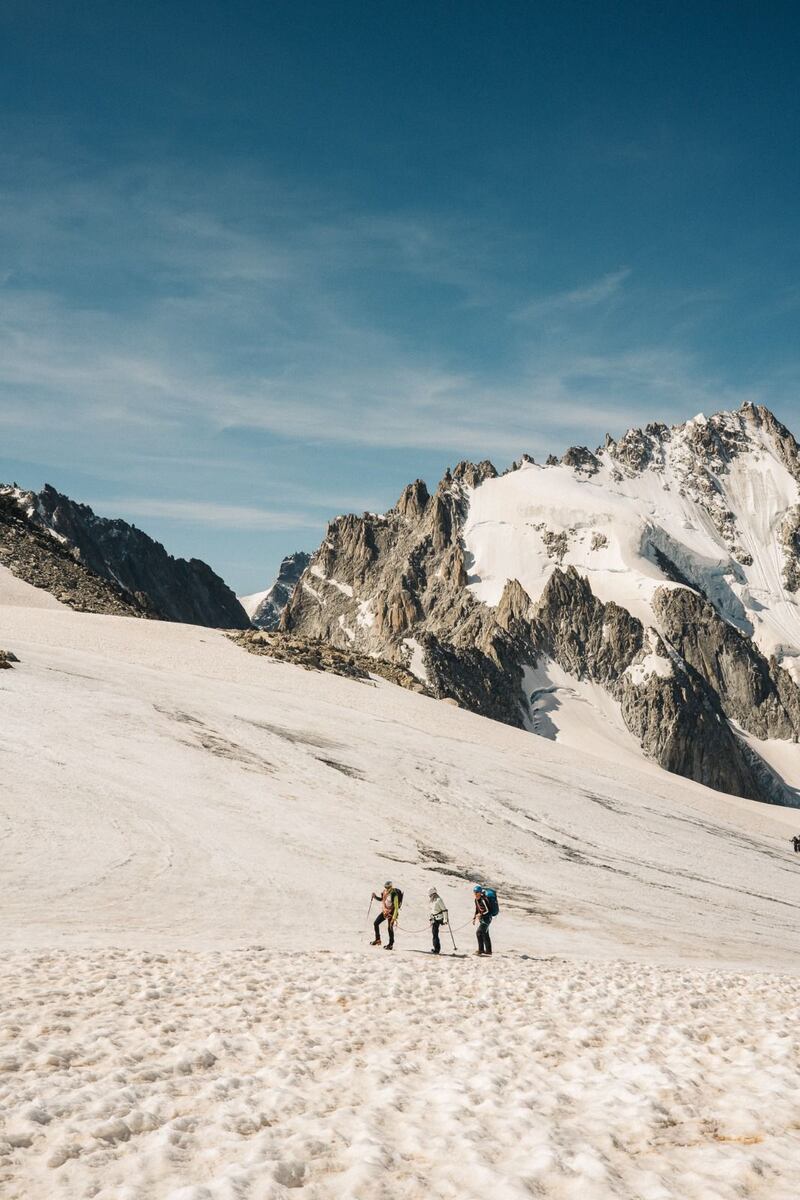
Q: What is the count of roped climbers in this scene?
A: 3